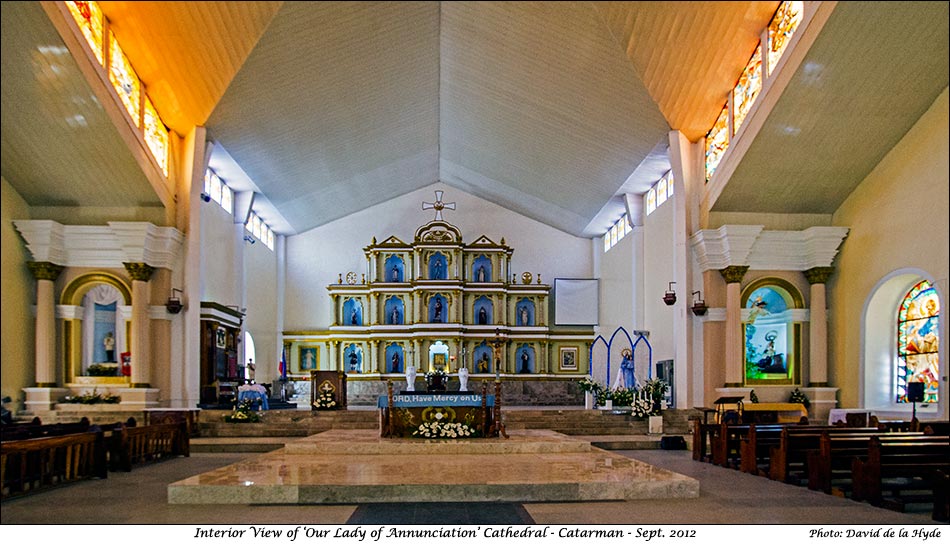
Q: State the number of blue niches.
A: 12